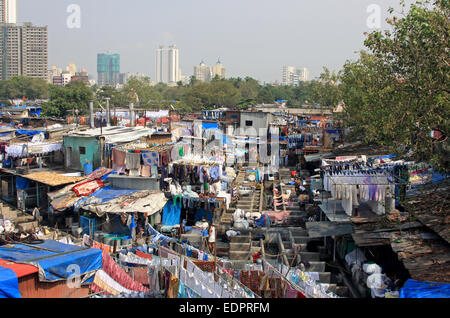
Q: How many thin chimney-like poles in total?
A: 3